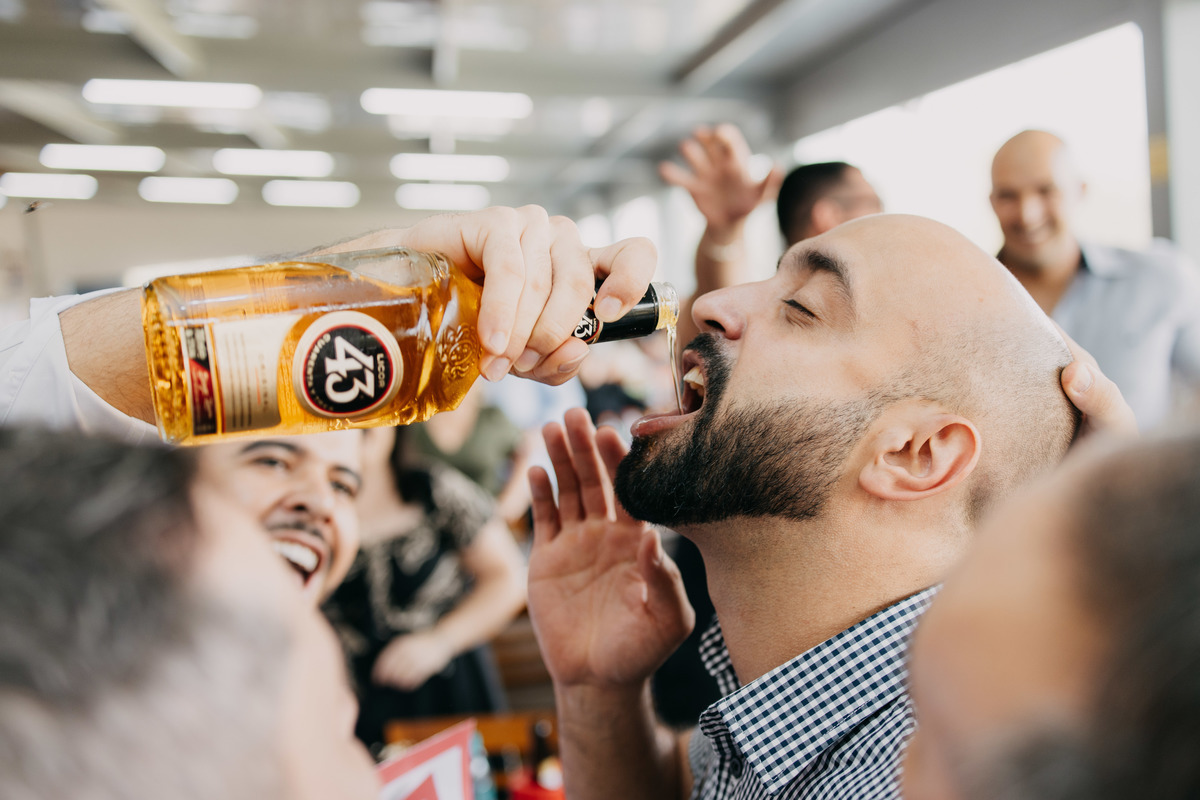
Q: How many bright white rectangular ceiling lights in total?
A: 9